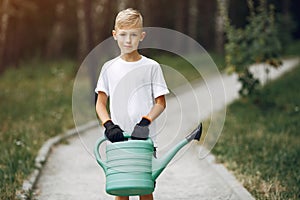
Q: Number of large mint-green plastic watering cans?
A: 1